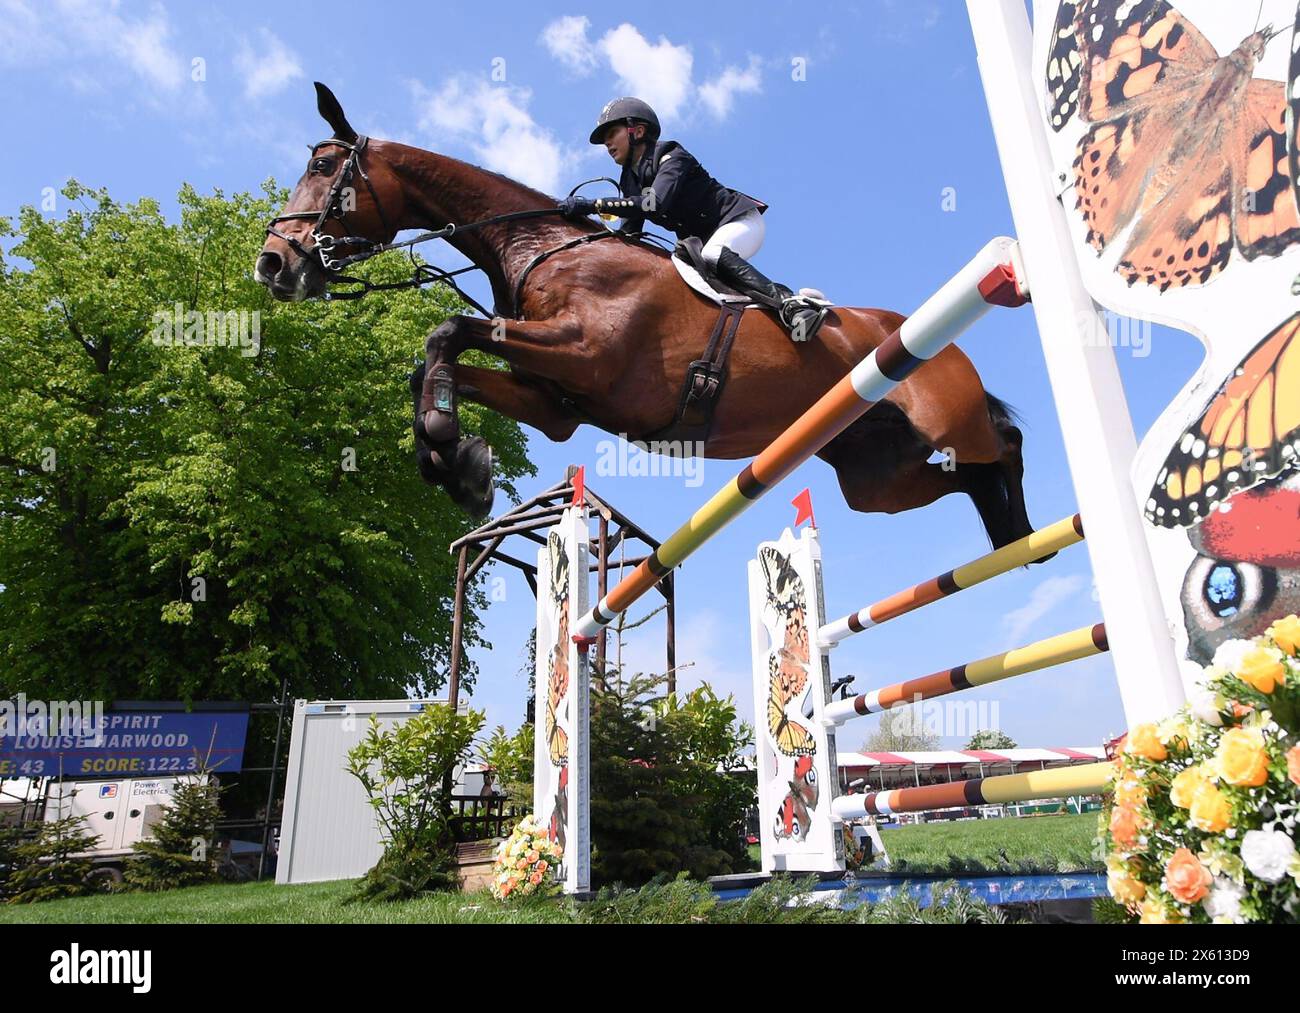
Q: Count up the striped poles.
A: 4